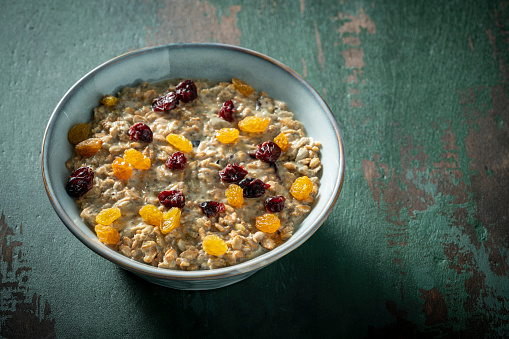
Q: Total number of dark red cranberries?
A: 12